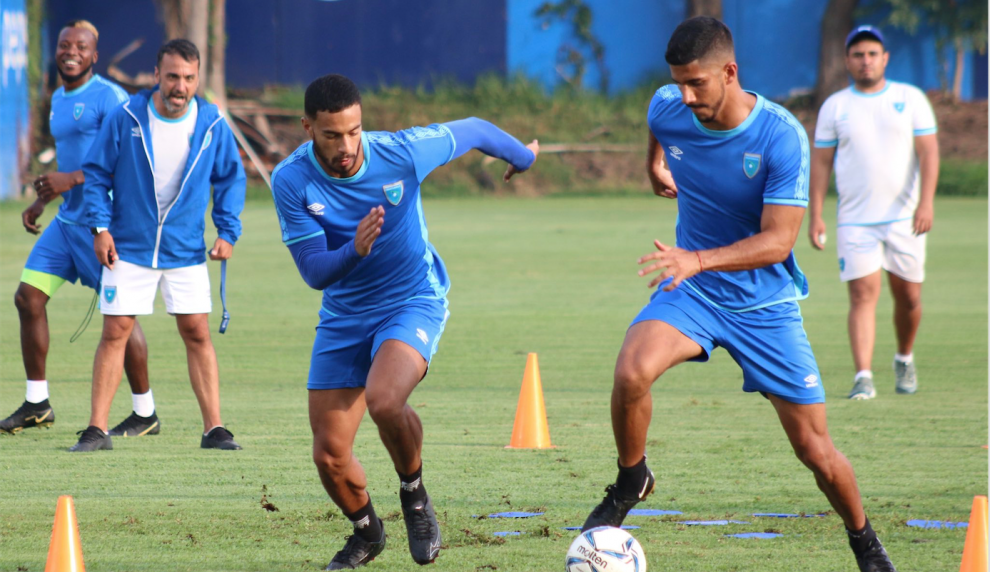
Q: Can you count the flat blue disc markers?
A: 8